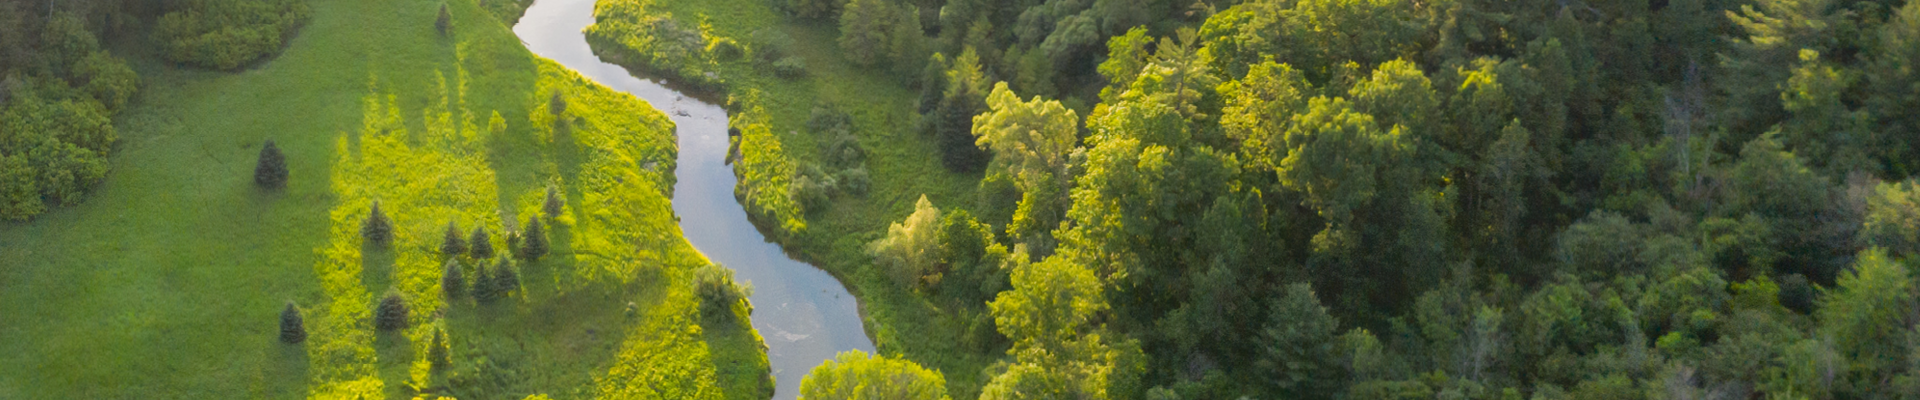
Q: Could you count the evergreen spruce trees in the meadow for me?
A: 14